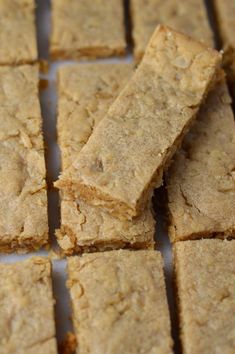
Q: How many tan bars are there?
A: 11